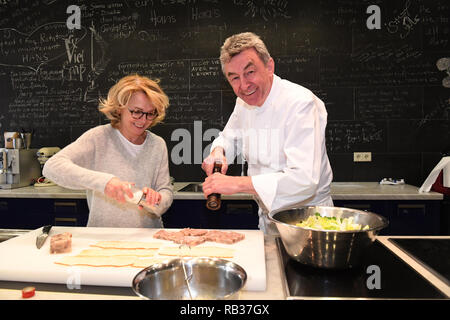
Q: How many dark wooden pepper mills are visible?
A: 1